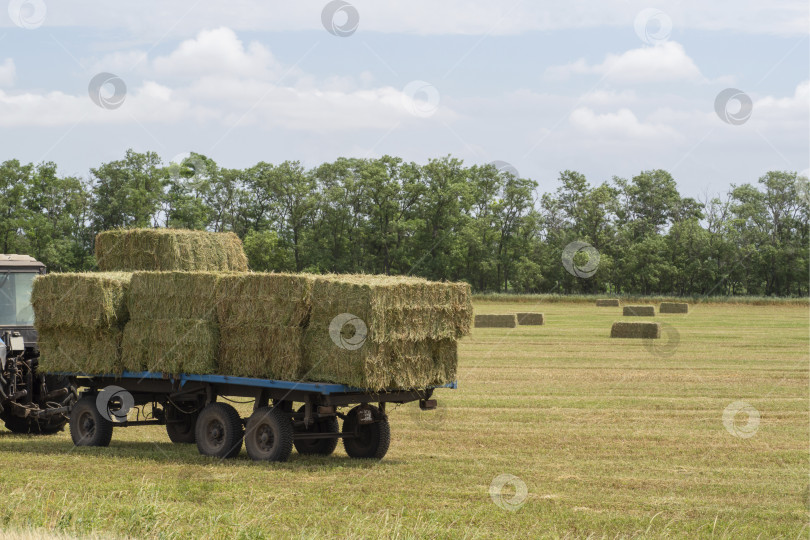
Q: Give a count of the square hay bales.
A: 15